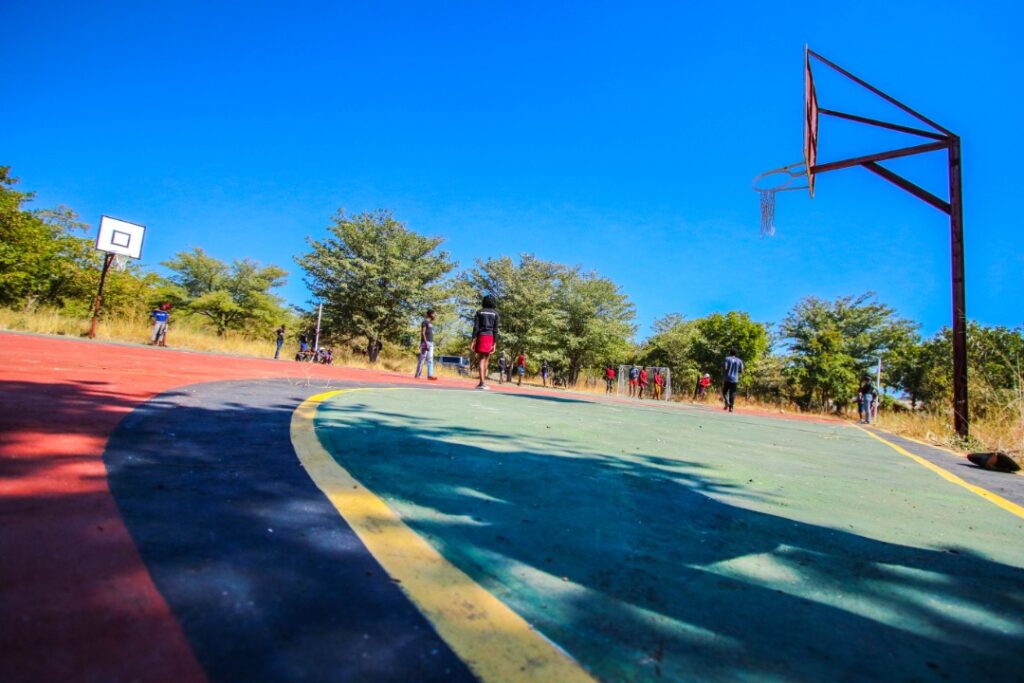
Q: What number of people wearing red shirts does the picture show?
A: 5